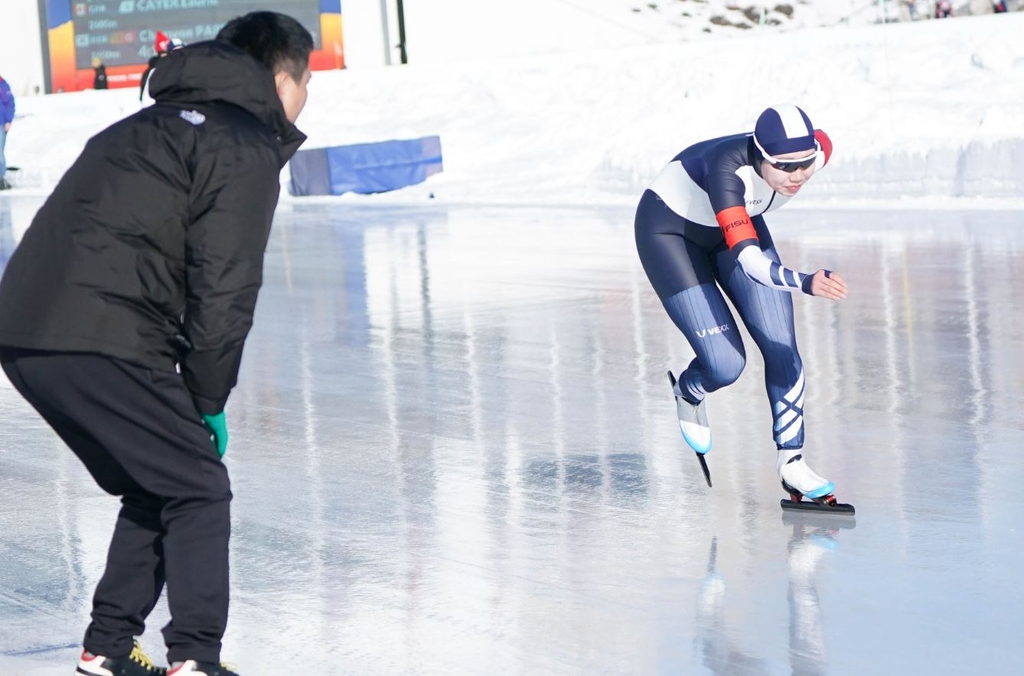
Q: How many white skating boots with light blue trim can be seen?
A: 2